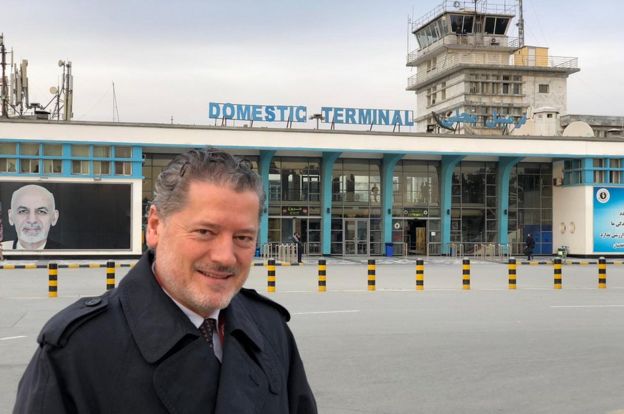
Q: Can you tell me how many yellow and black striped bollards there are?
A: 10